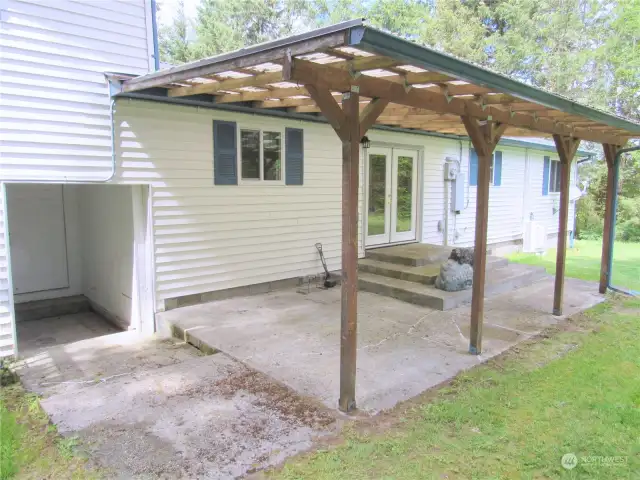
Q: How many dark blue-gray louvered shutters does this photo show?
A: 5